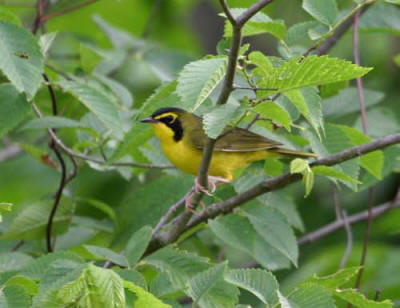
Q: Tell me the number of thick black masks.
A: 1